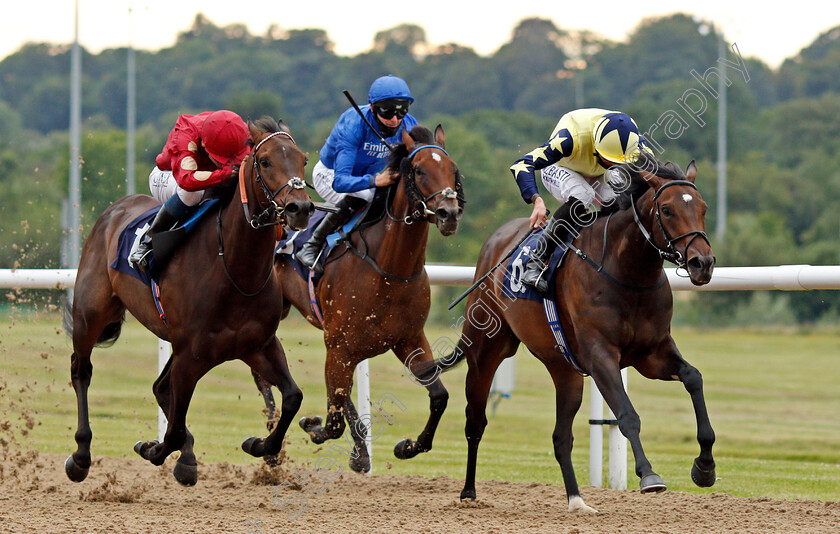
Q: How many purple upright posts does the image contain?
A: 0